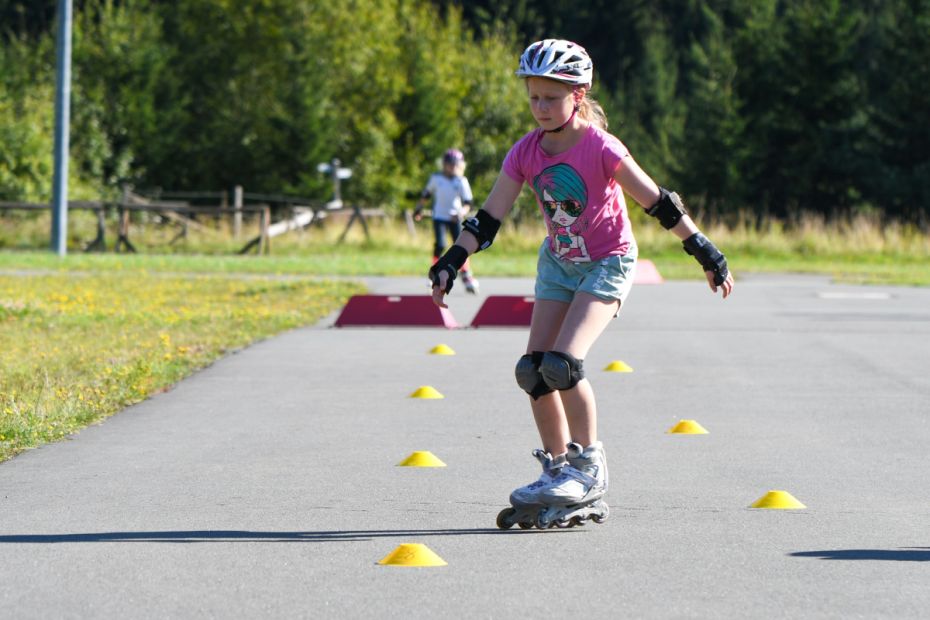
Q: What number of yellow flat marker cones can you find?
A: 7